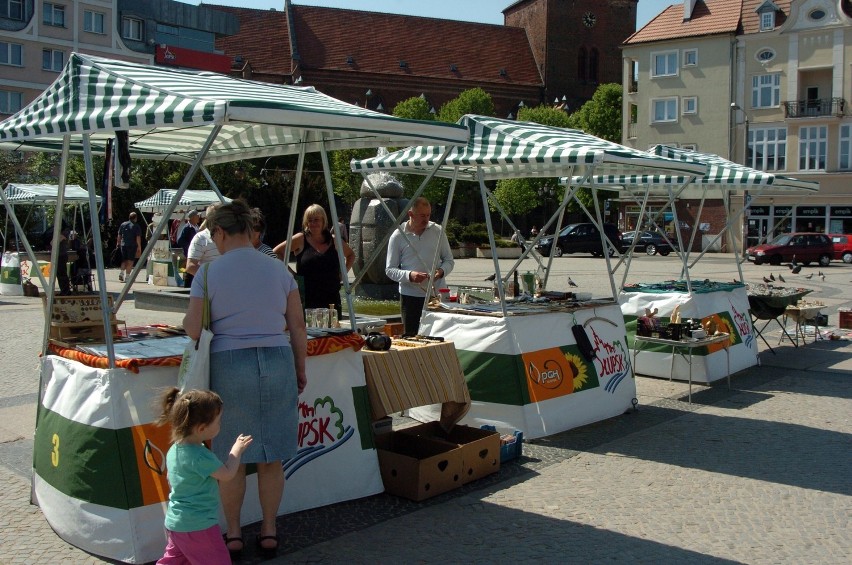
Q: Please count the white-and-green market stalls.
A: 5